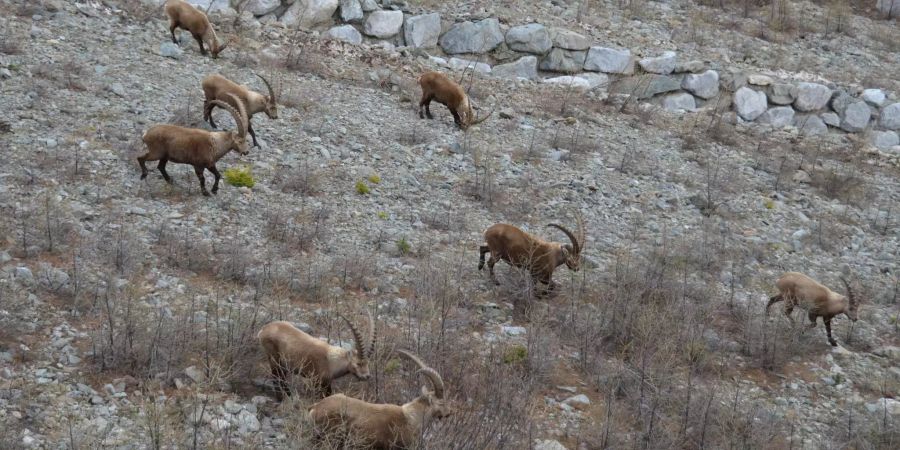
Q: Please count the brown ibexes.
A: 8